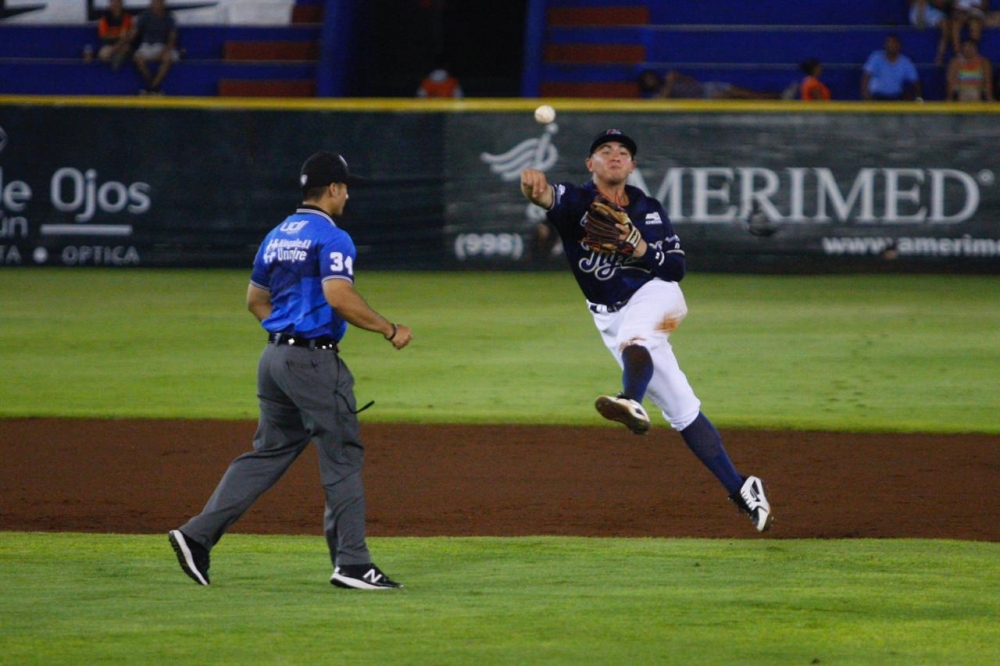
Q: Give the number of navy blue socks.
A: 2